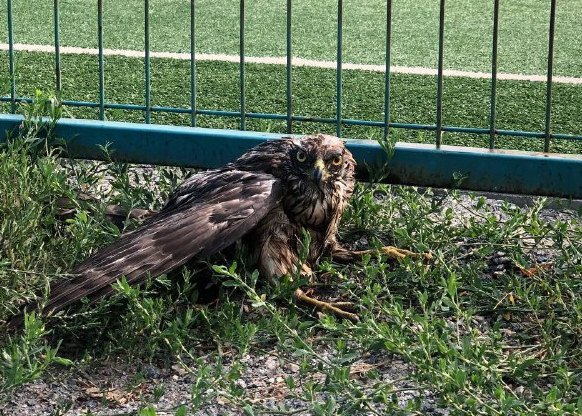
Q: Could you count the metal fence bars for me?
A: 12